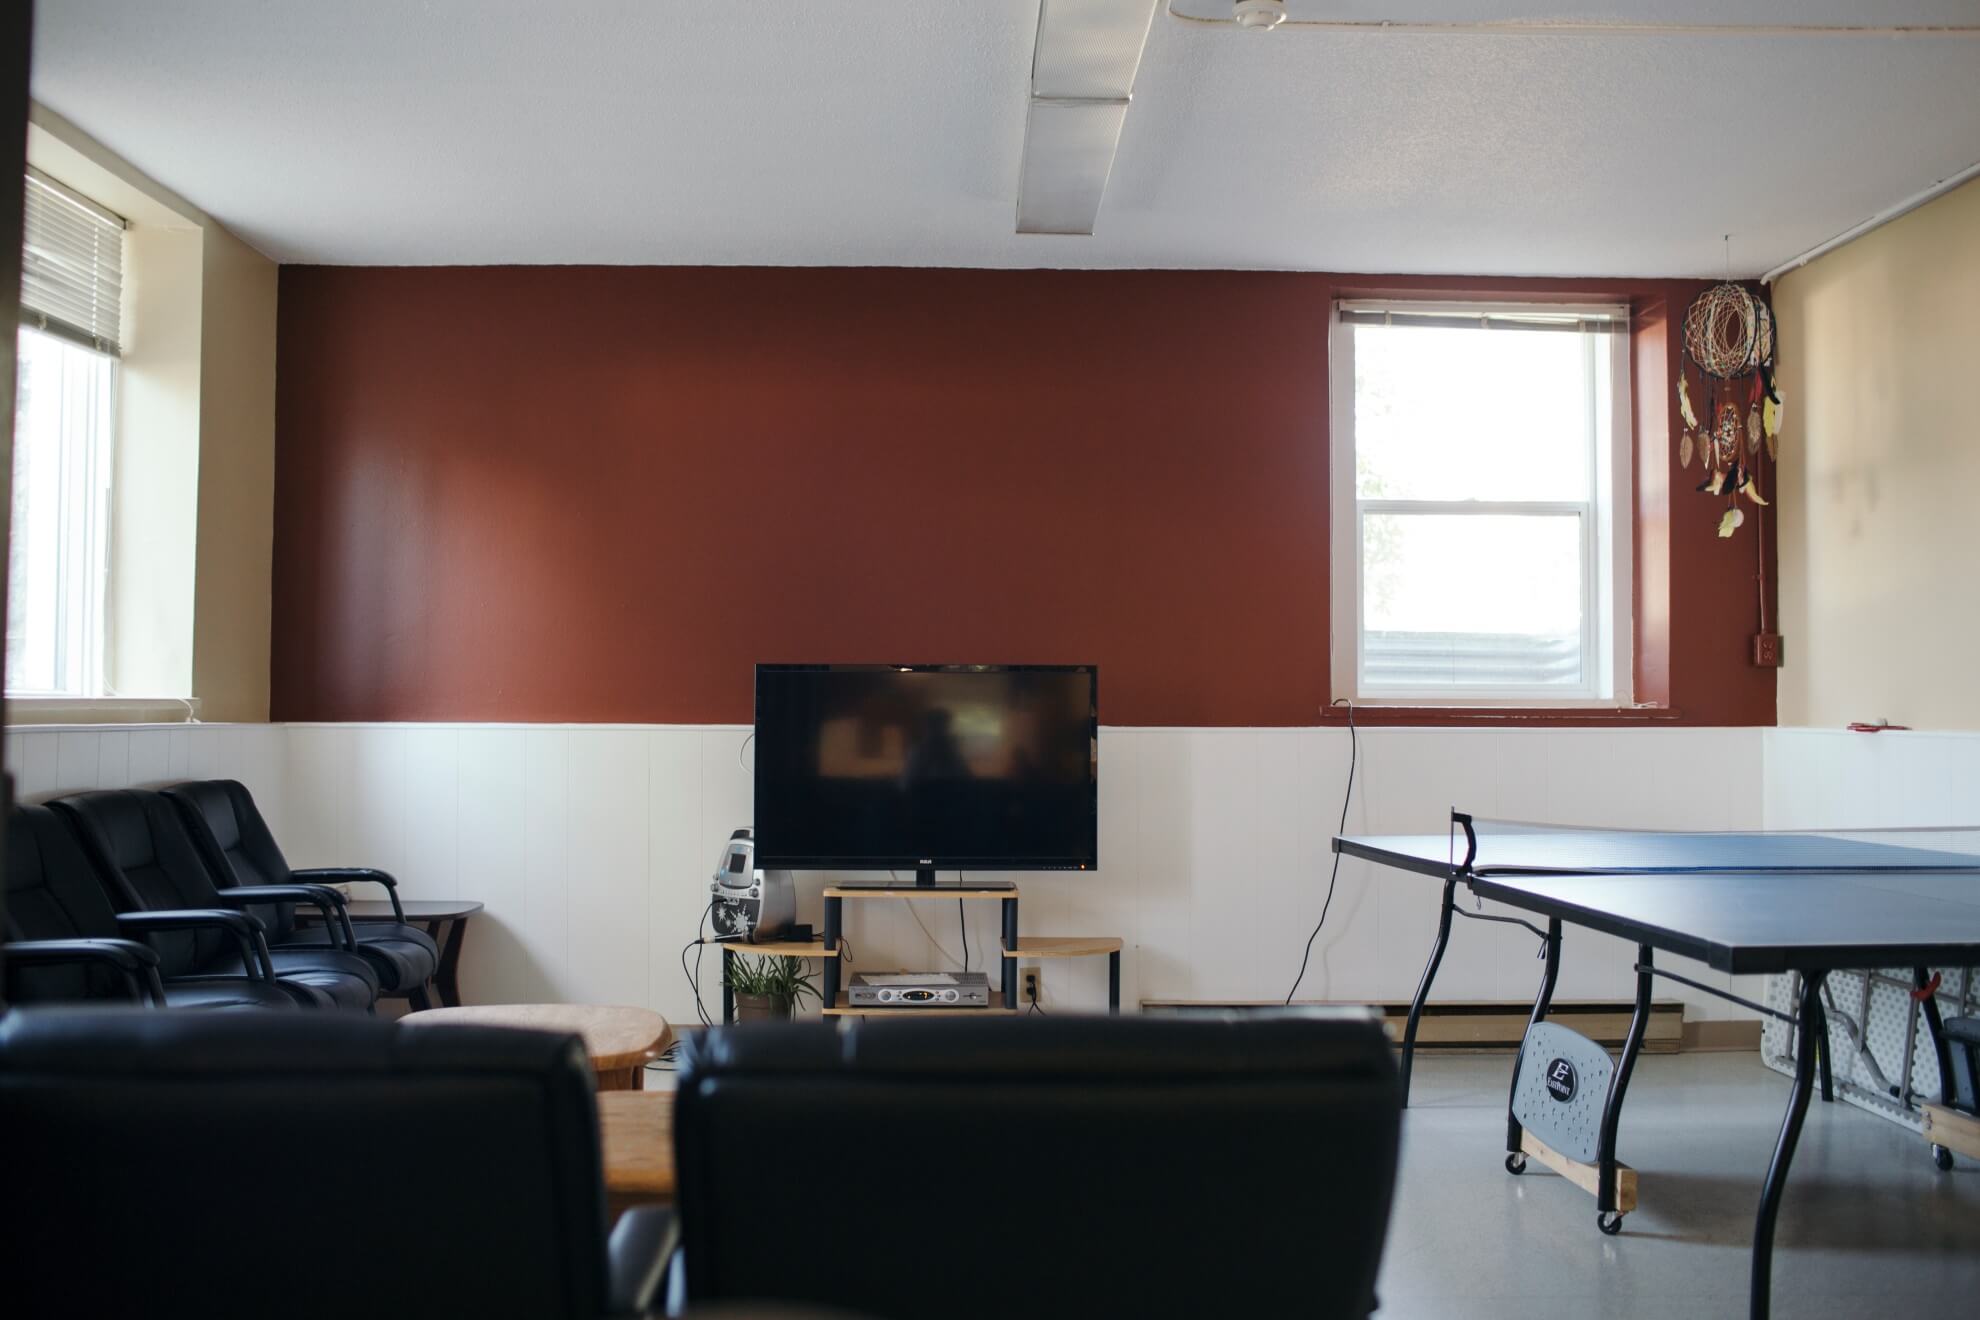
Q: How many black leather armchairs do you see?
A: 5